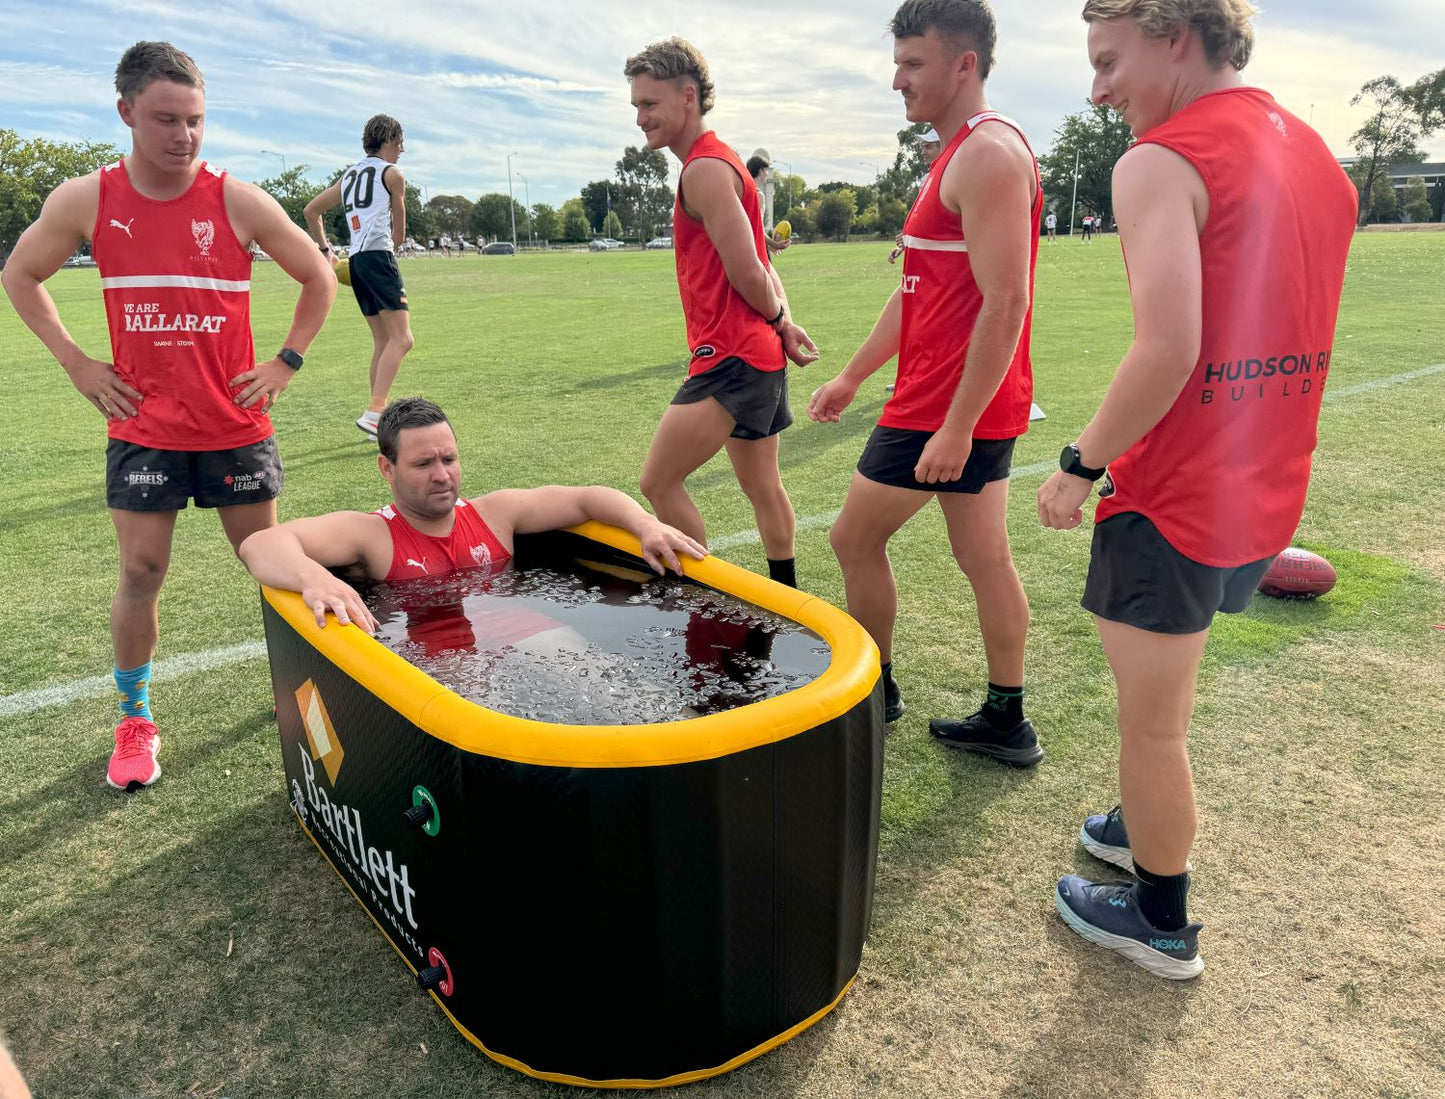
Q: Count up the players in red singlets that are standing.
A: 4